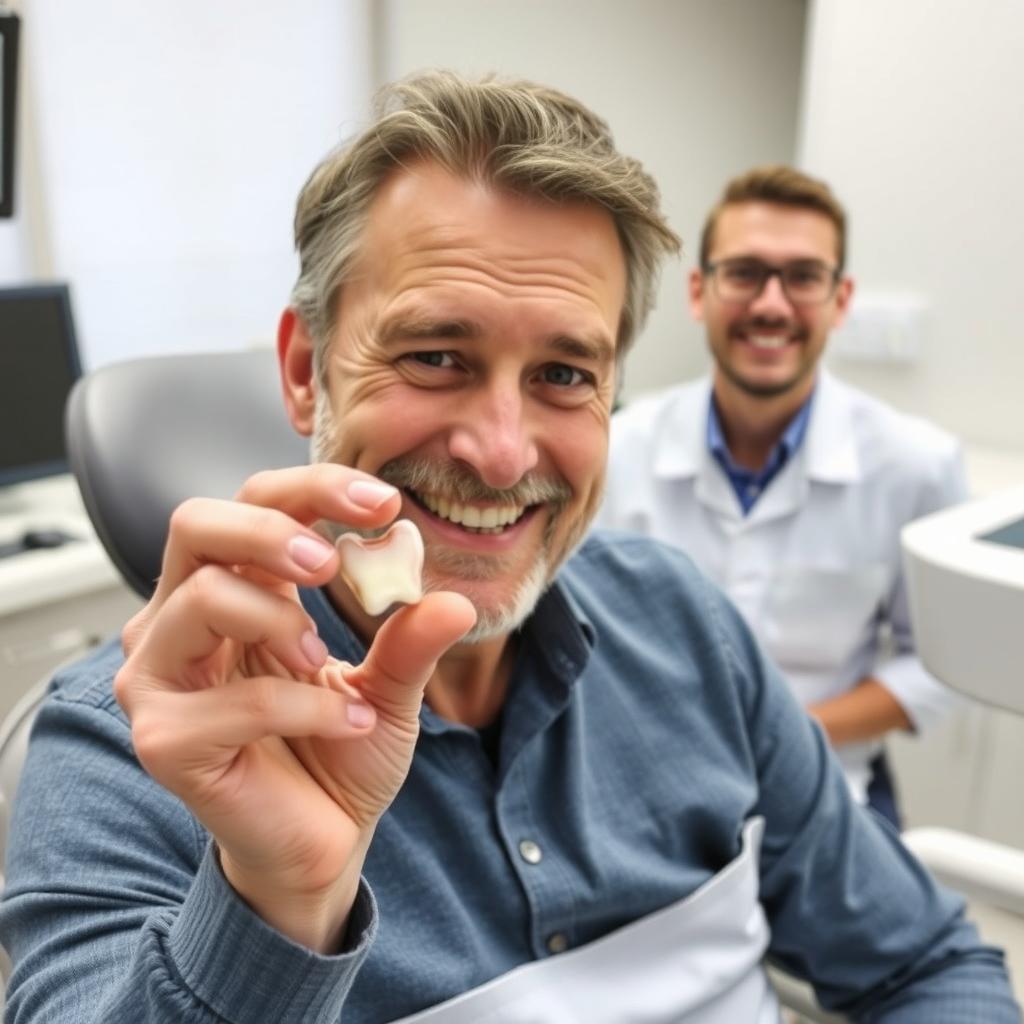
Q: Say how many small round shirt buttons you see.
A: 2